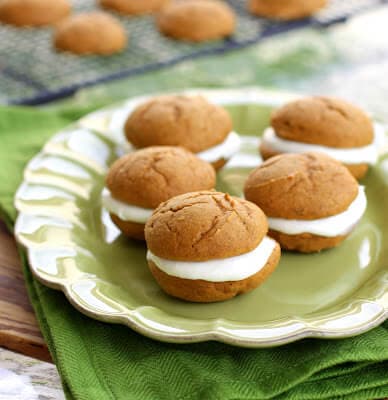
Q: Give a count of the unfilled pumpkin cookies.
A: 5